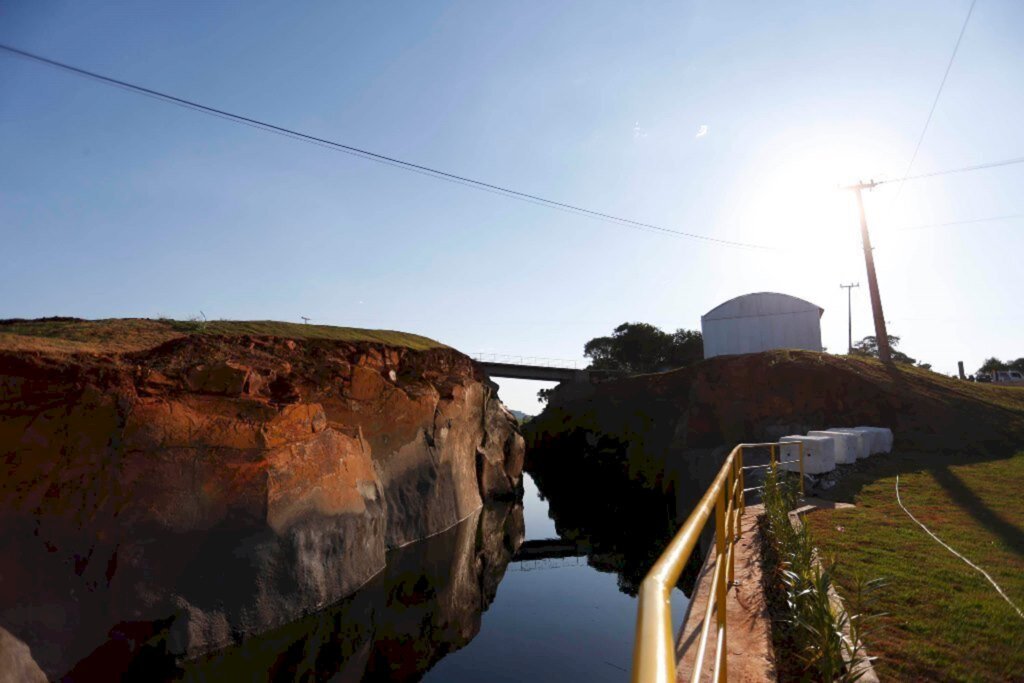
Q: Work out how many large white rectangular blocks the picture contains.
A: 4